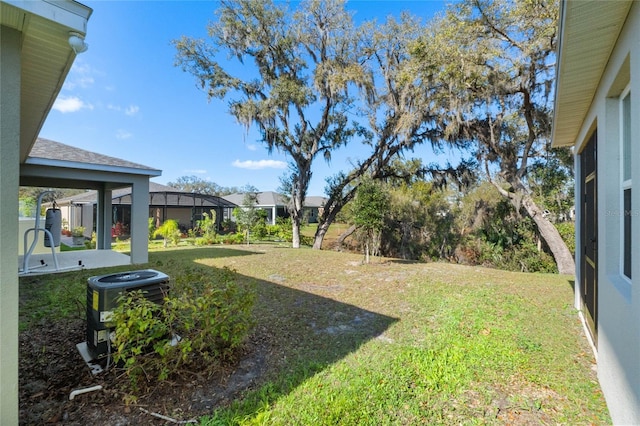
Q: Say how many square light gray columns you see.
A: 2